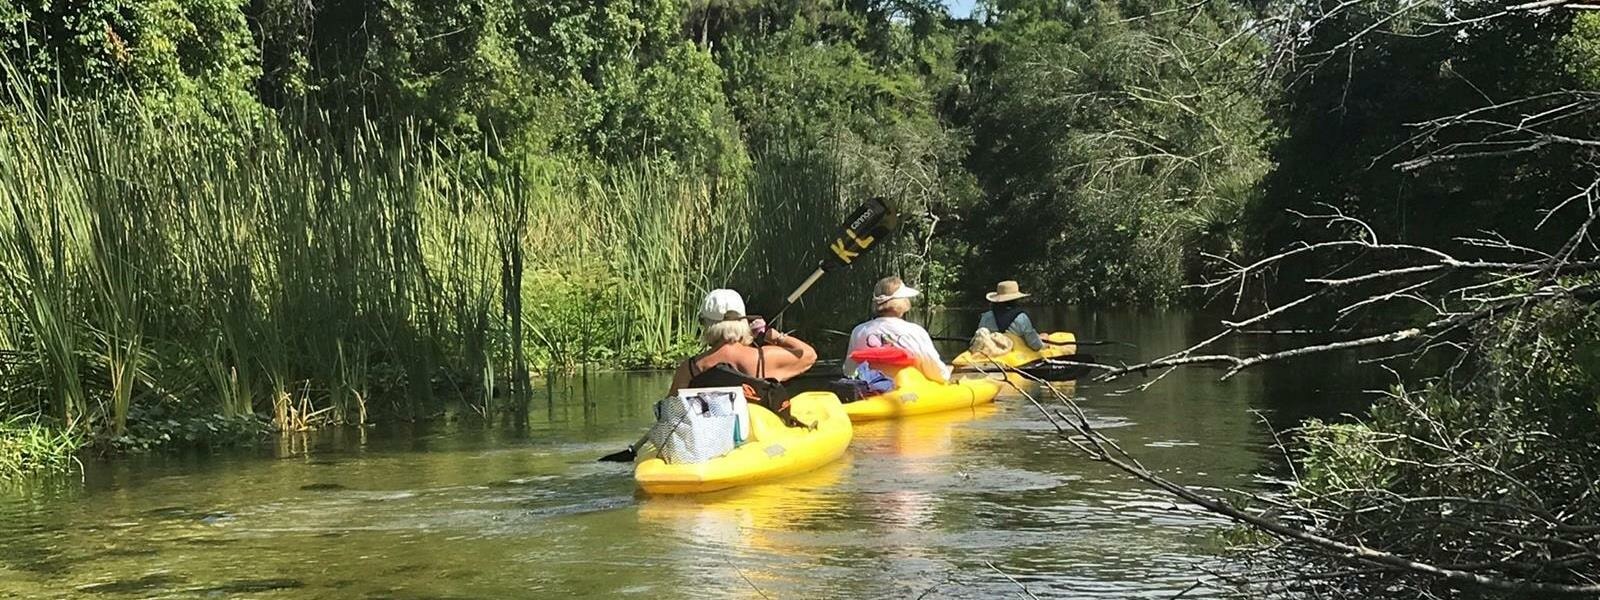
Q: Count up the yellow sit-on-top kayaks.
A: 3